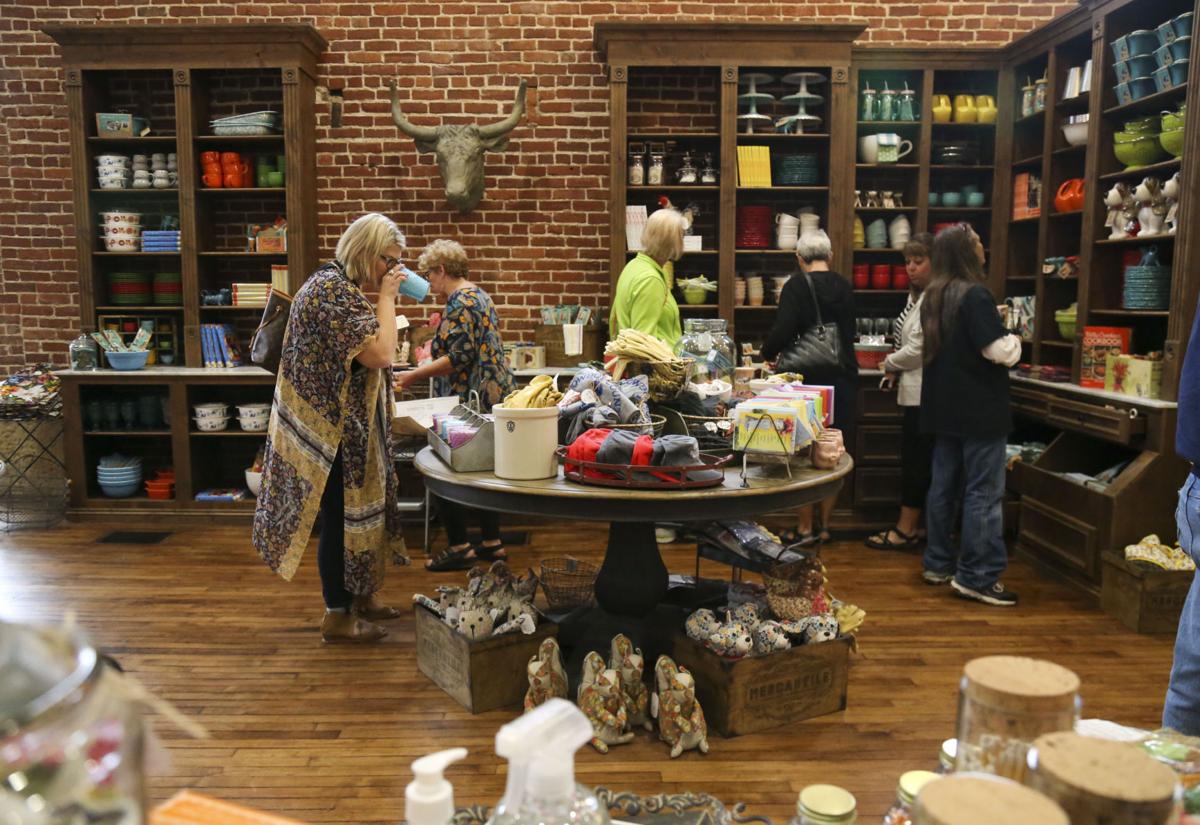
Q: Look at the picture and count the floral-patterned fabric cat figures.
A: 4